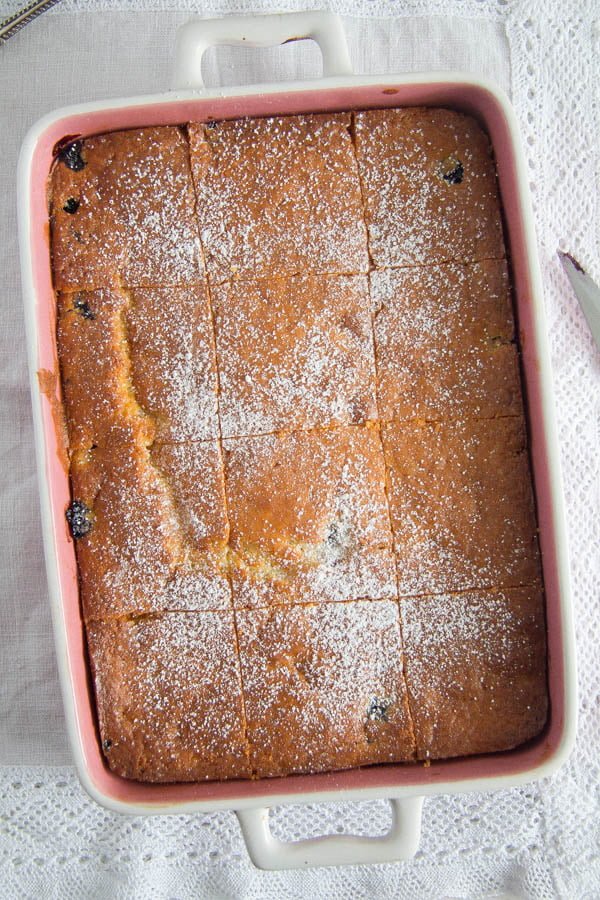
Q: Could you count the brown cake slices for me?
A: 12